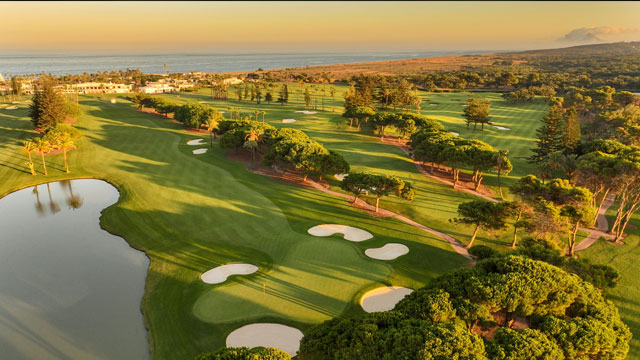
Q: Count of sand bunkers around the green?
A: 5